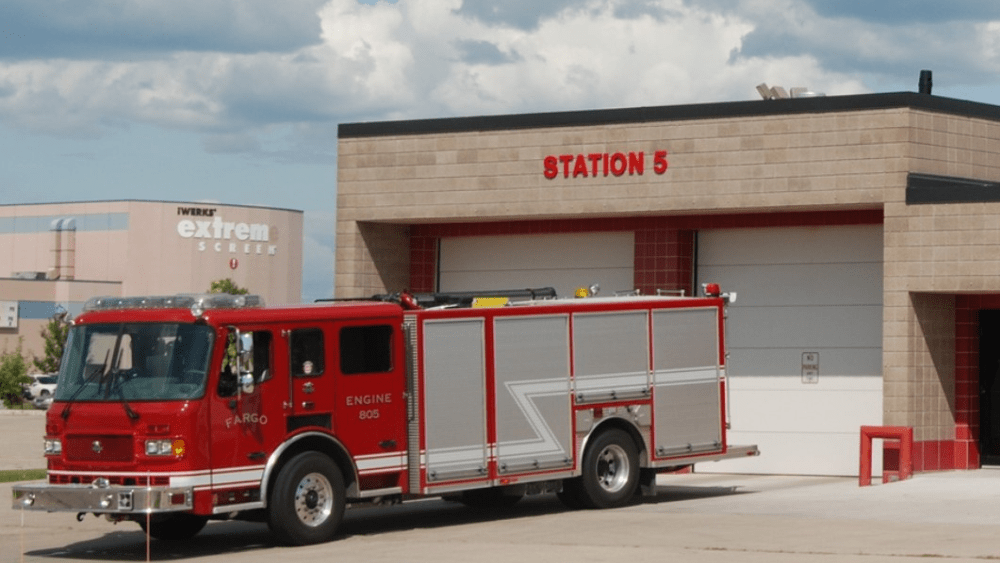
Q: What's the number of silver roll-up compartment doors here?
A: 4